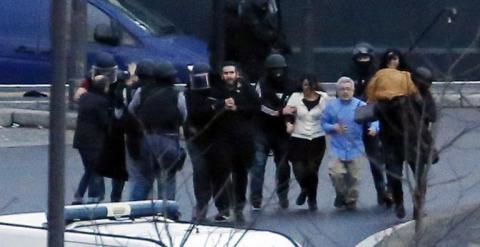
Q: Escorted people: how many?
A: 4